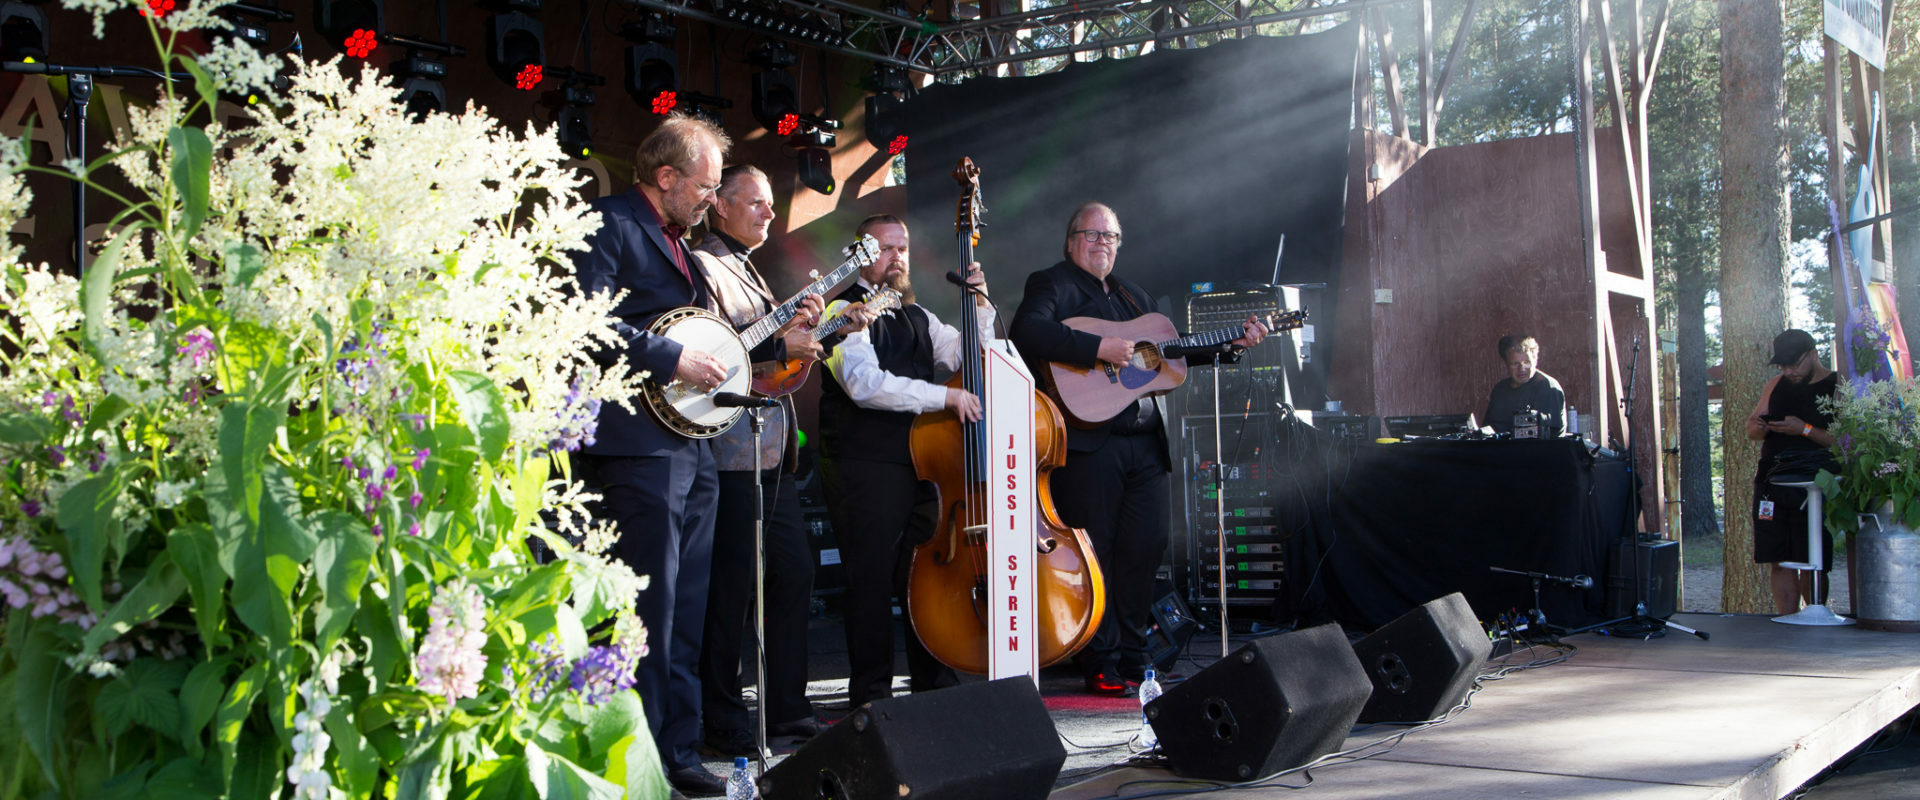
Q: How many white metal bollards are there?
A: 0